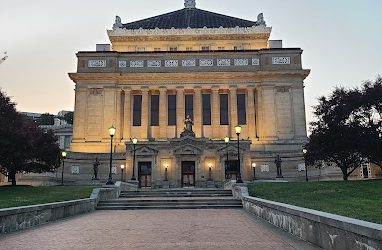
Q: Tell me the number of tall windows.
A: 7